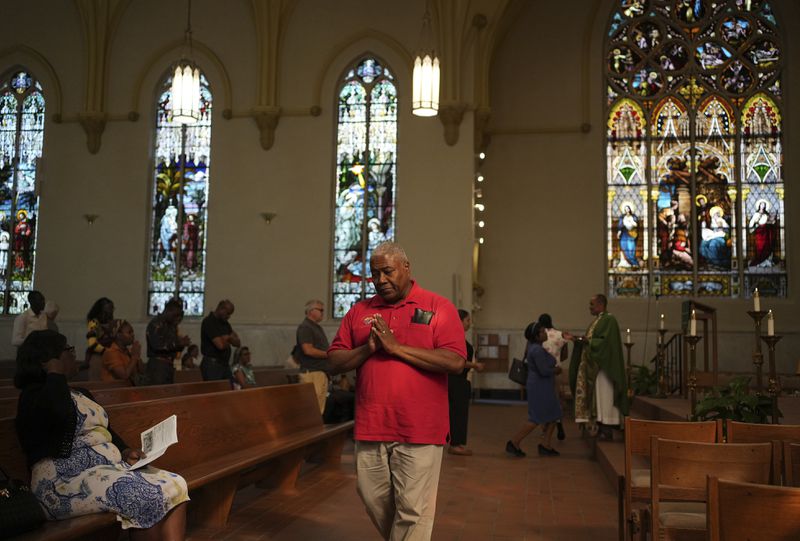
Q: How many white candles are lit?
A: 5